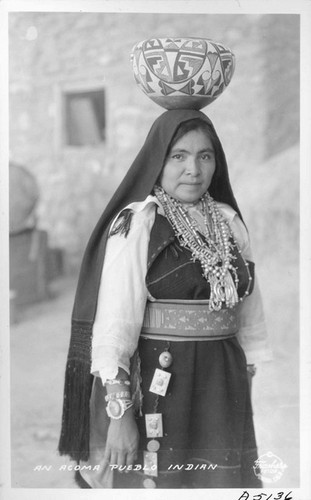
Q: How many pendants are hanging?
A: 6